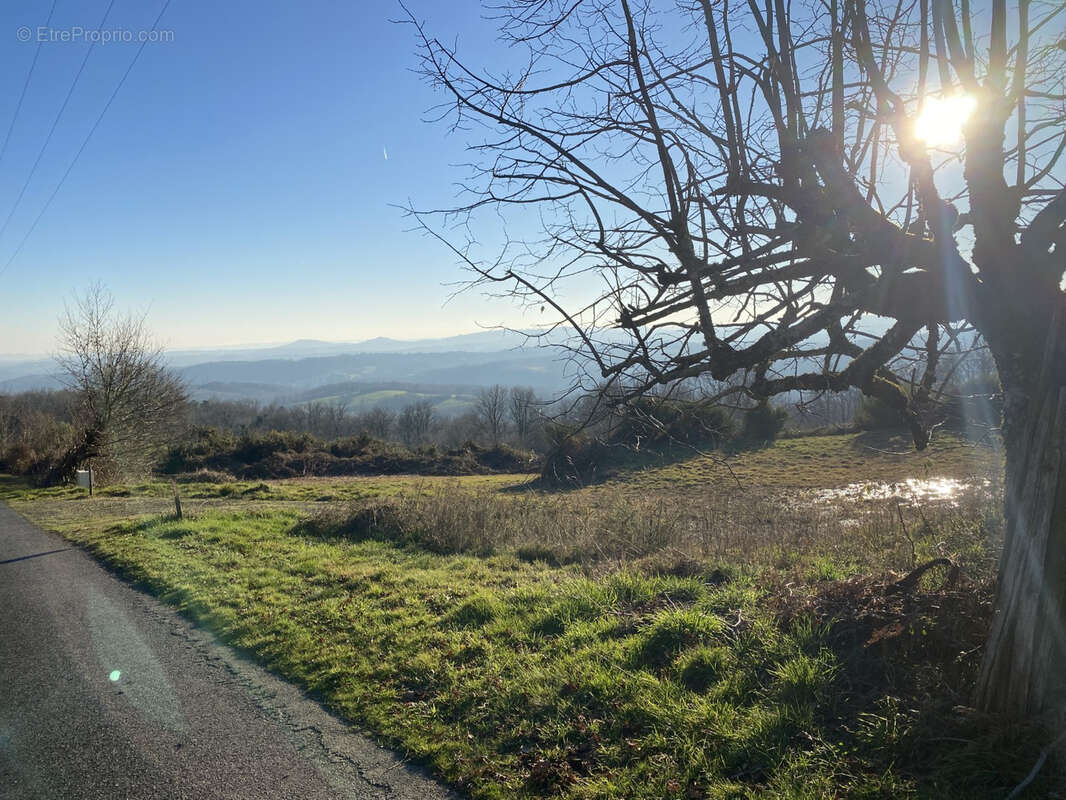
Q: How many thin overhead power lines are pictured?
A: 3